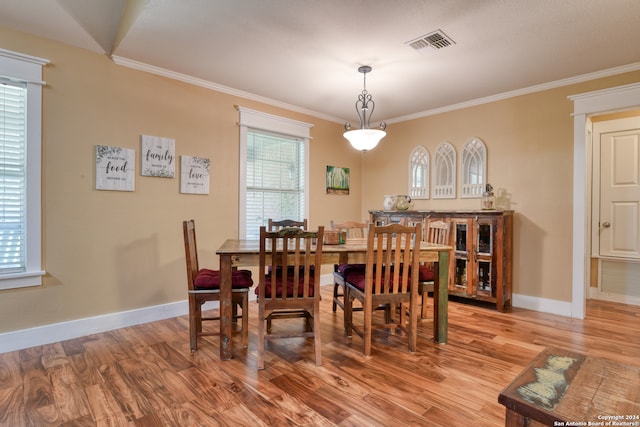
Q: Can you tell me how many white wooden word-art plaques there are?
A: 3